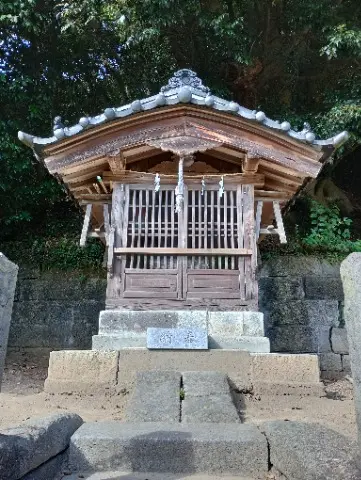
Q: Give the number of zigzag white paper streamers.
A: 3